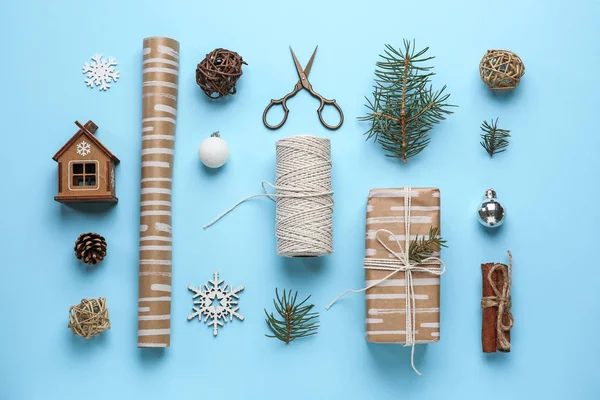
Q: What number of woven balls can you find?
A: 3